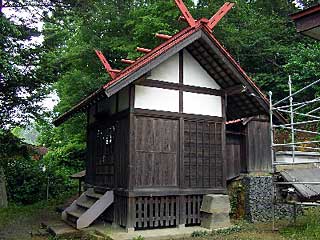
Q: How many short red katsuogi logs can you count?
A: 5